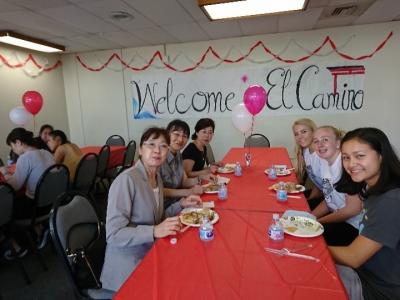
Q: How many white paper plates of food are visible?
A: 6